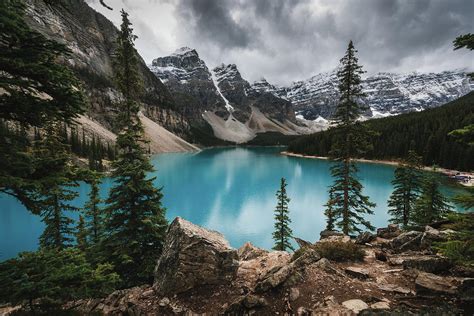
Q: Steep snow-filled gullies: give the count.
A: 1